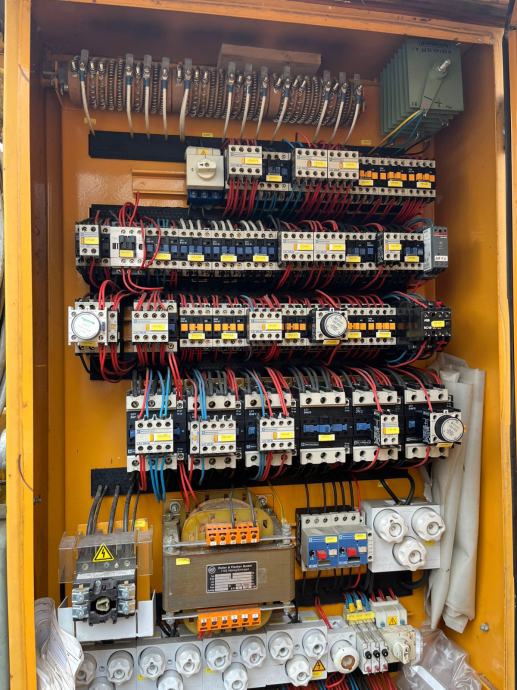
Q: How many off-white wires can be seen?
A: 12